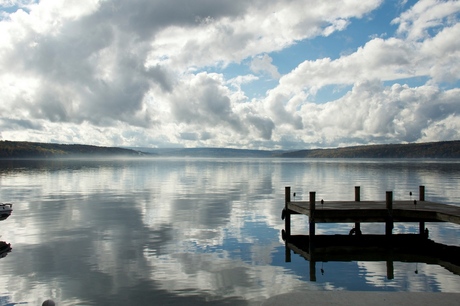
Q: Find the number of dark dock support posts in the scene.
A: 5